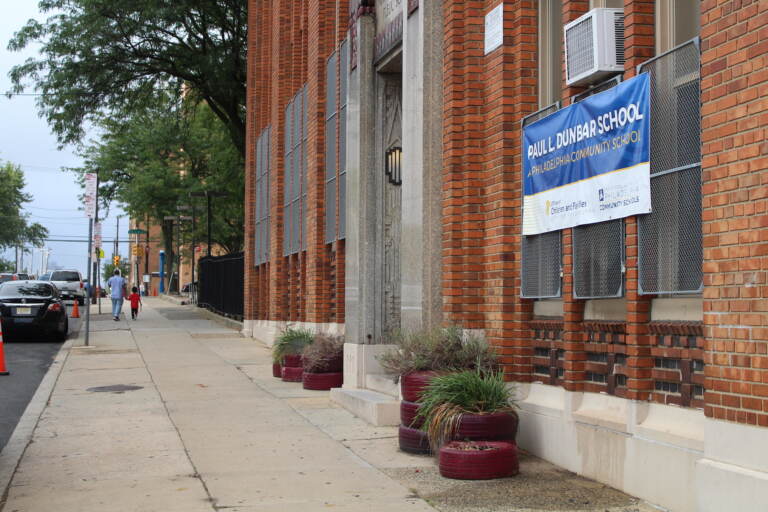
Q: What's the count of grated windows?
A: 11